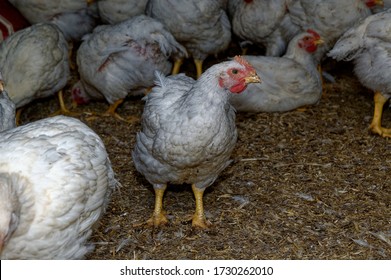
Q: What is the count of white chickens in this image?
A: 12